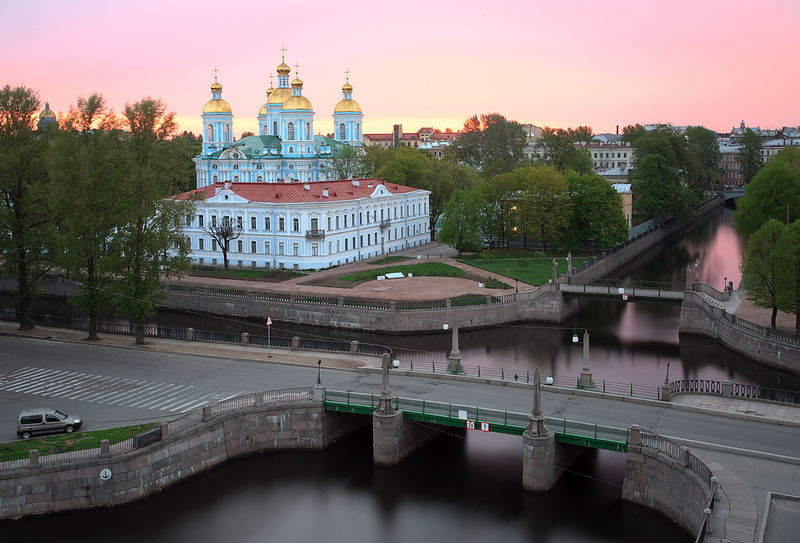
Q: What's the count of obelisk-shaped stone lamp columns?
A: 8